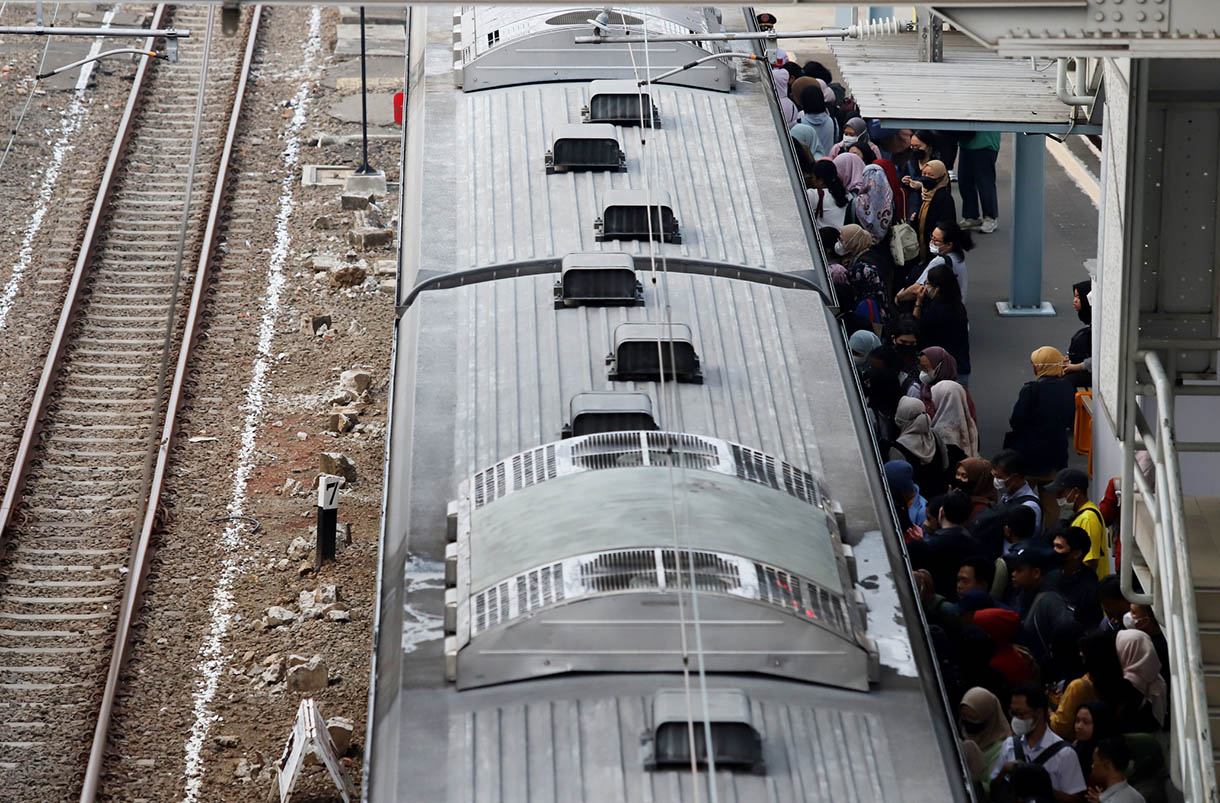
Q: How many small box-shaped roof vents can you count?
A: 7